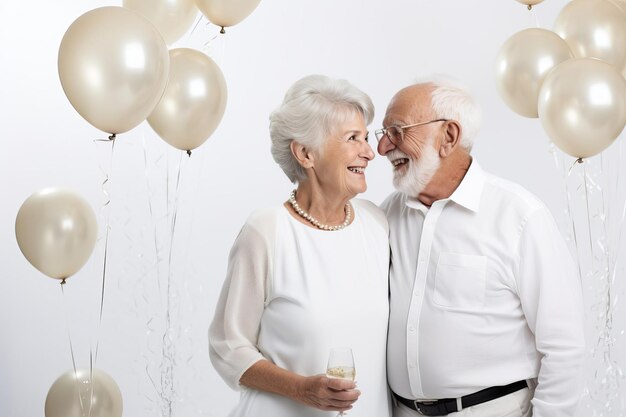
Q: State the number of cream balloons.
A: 10